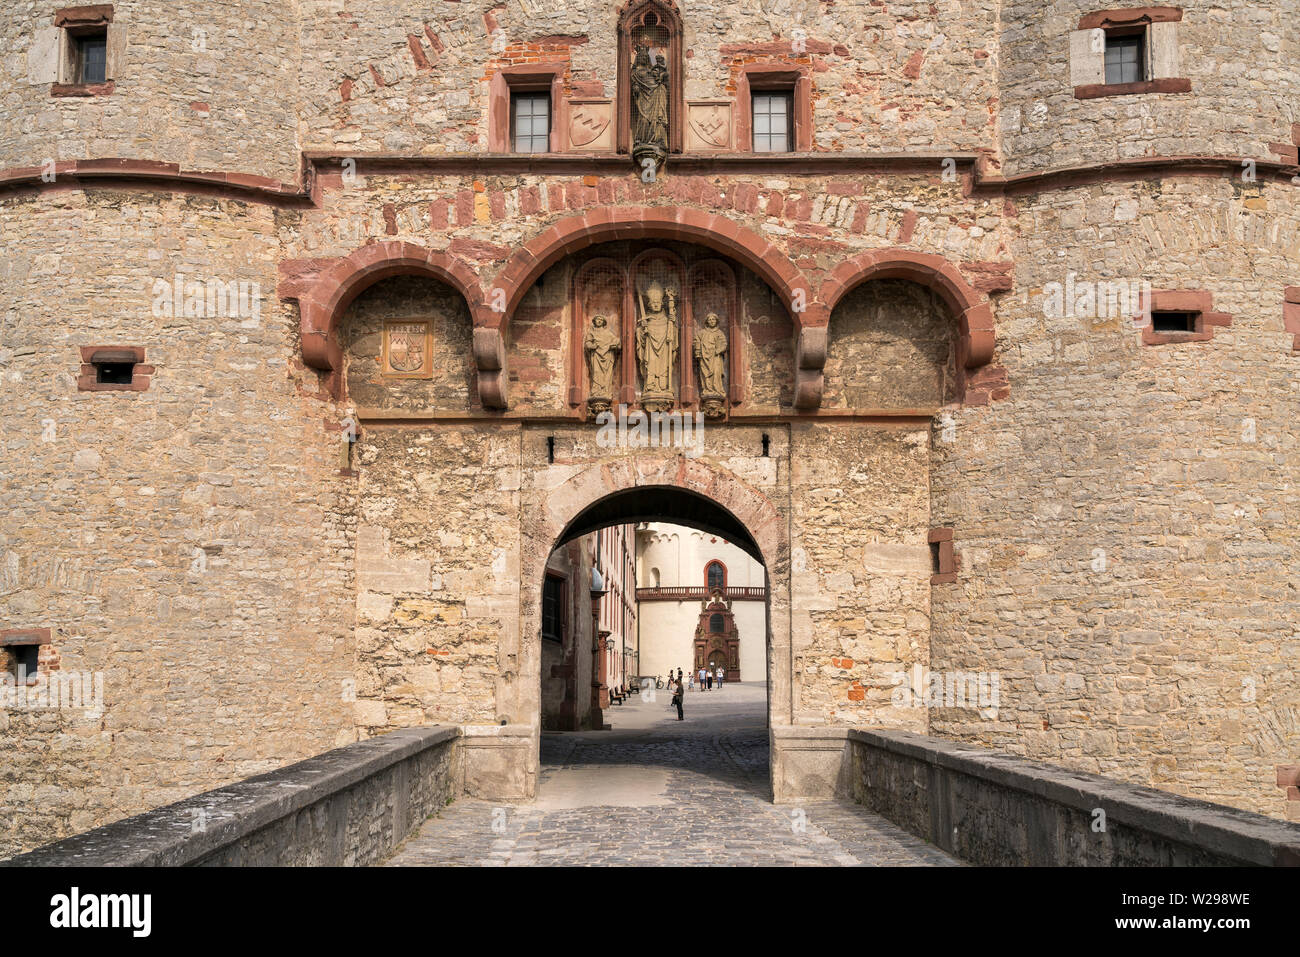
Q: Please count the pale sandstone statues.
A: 3